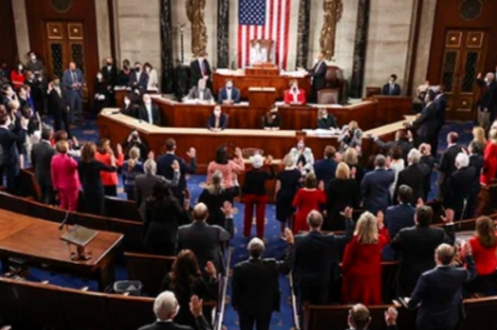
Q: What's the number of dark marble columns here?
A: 4